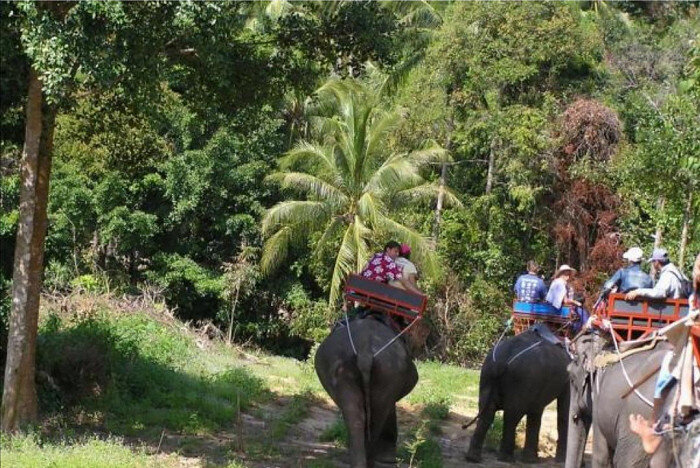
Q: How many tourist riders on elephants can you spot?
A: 6